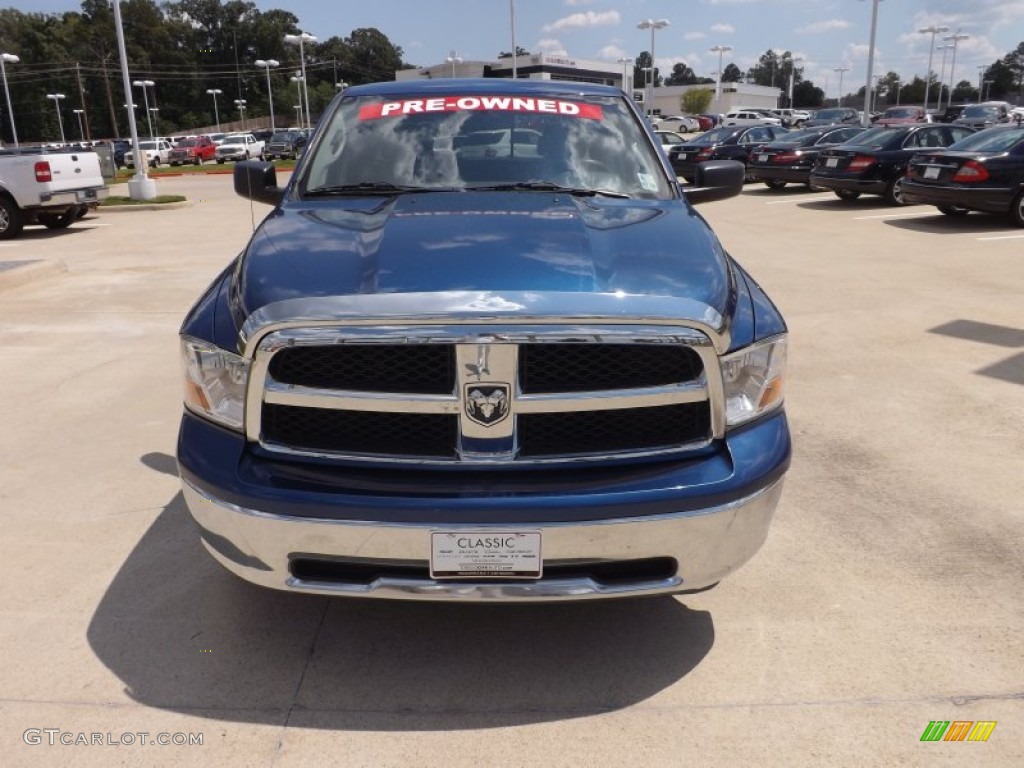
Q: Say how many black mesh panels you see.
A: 4